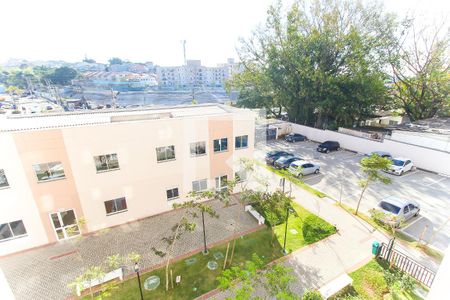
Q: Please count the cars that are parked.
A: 8